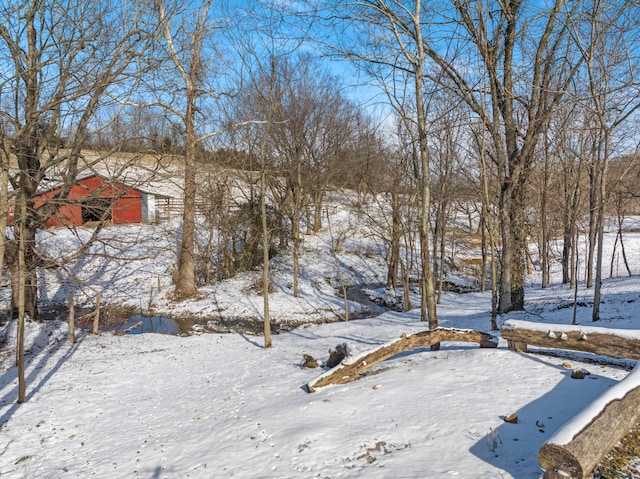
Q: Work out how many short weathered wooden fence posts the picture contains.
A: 2